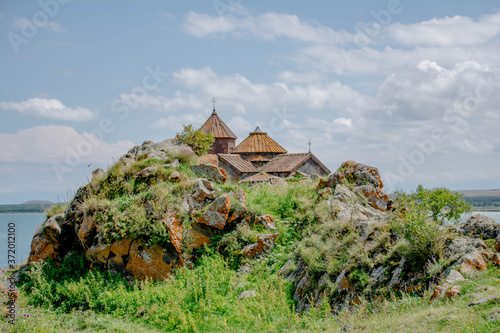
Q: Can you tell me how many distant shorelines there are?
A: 2